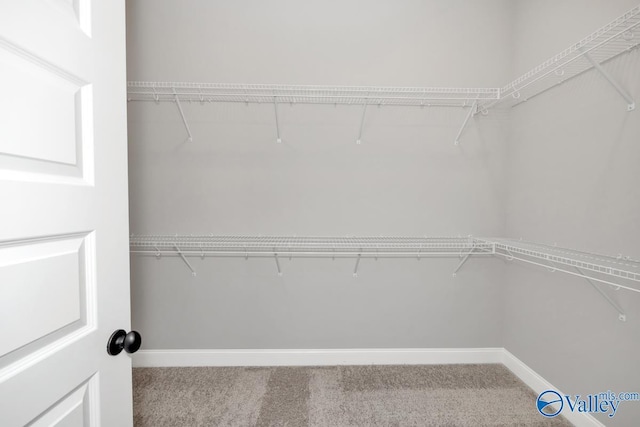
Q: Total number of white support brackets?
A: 10